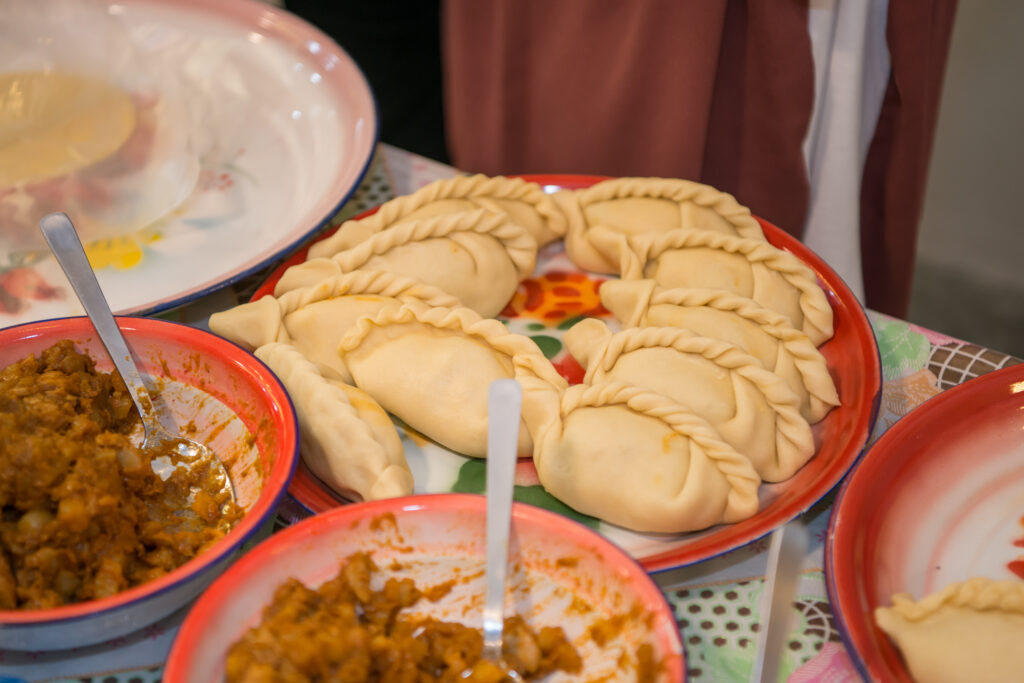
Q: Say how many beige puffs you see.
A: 11